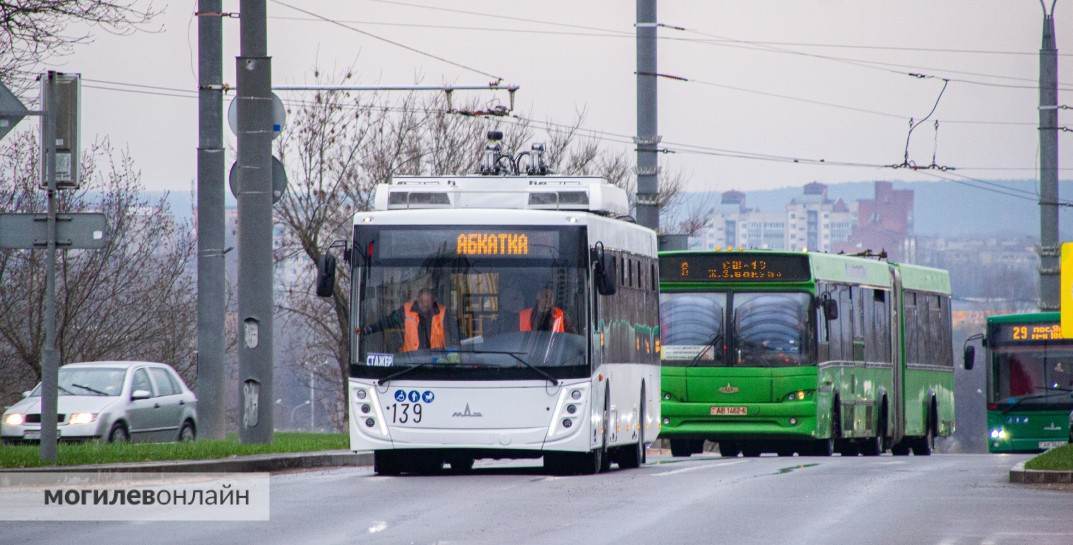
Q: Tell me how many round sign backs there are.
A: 2